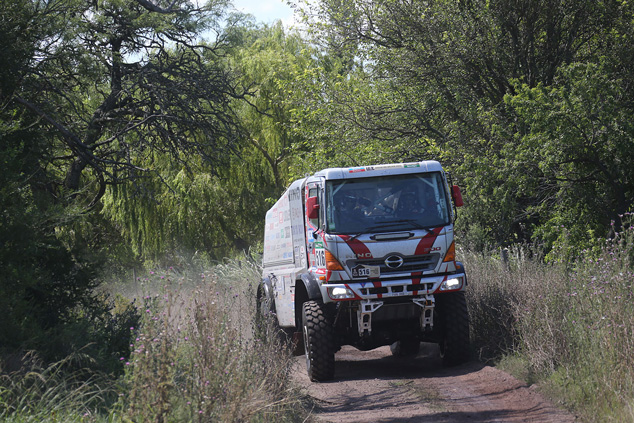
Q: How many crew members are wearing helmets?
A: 2